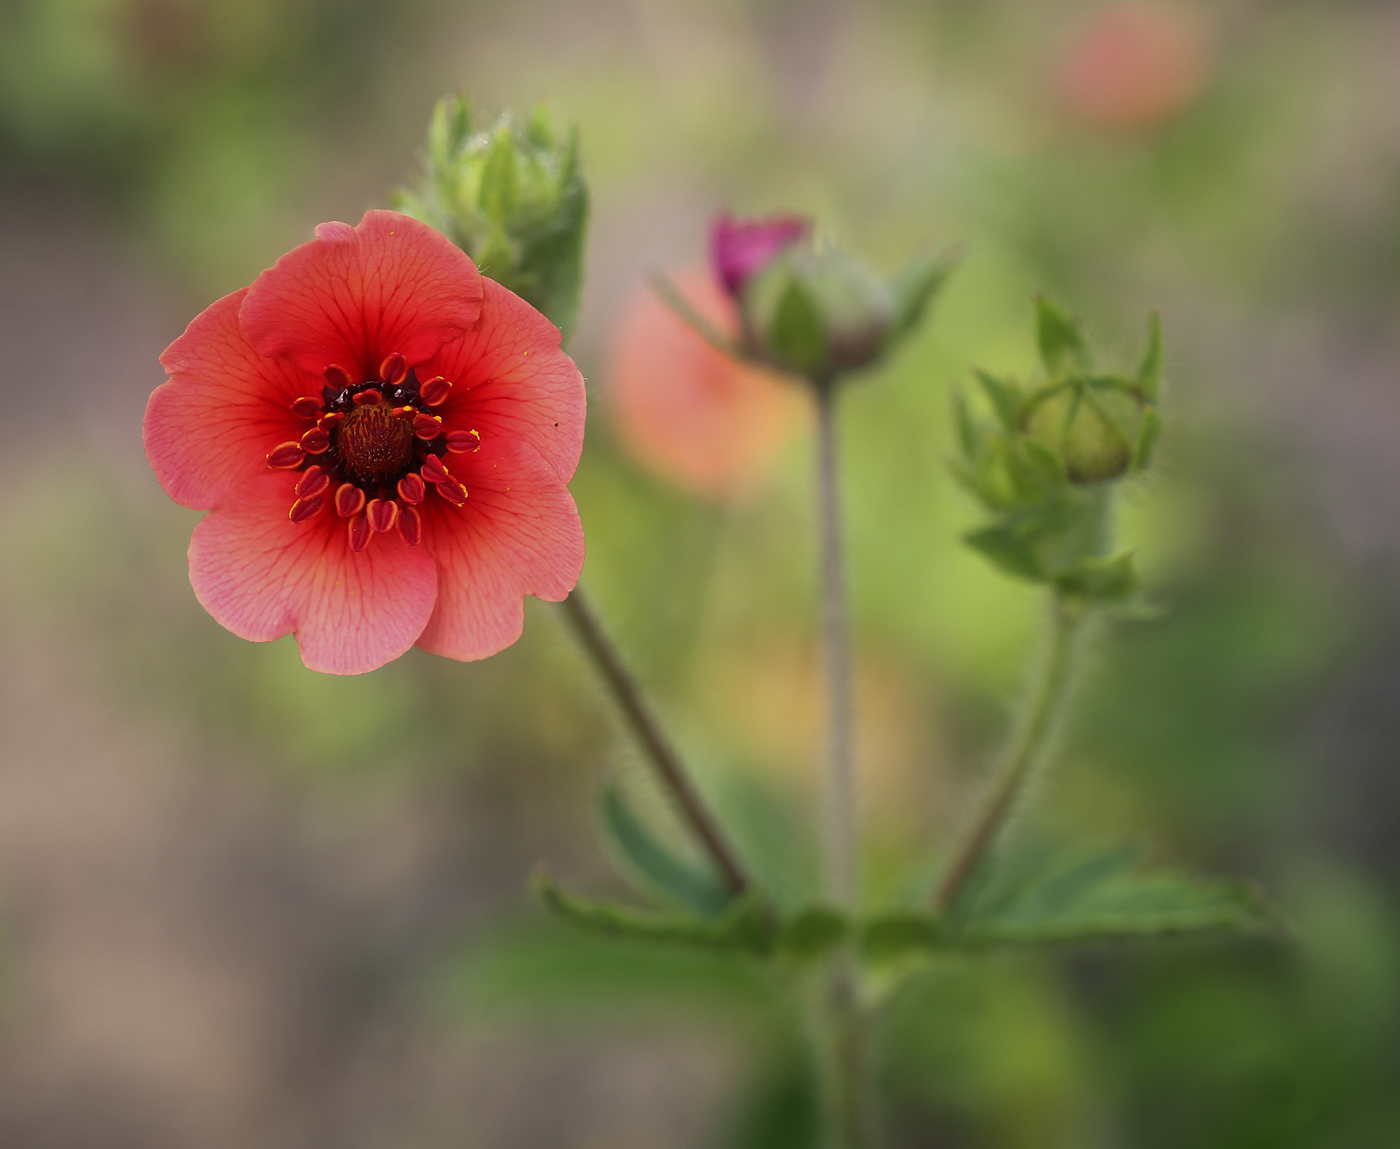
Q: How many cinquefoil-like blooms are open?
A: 1